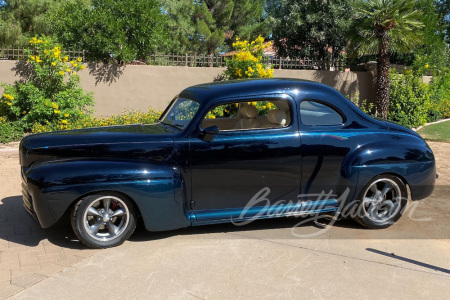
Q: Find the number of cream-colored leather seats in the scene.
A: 2